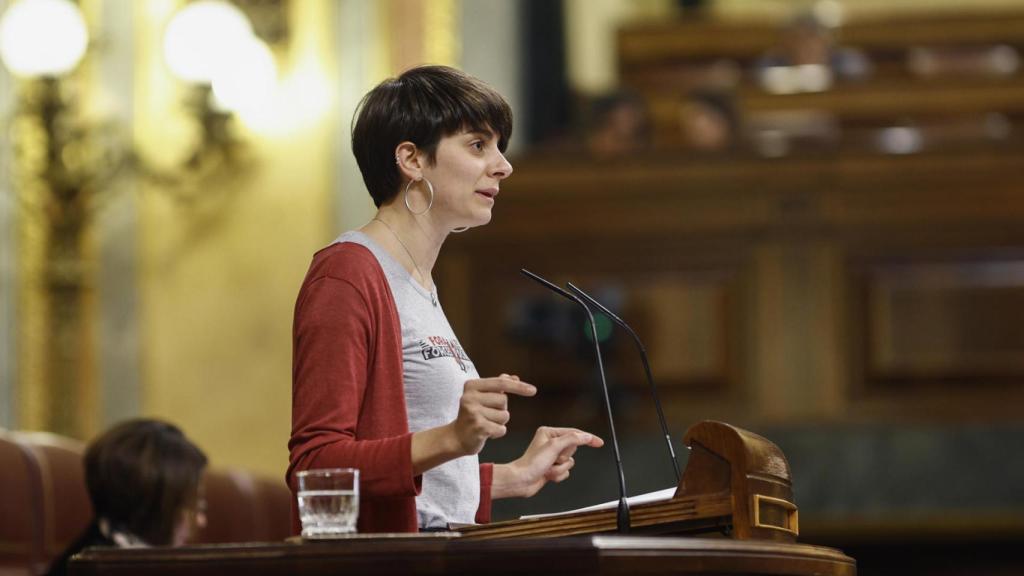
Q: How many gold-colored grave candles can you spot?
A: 0